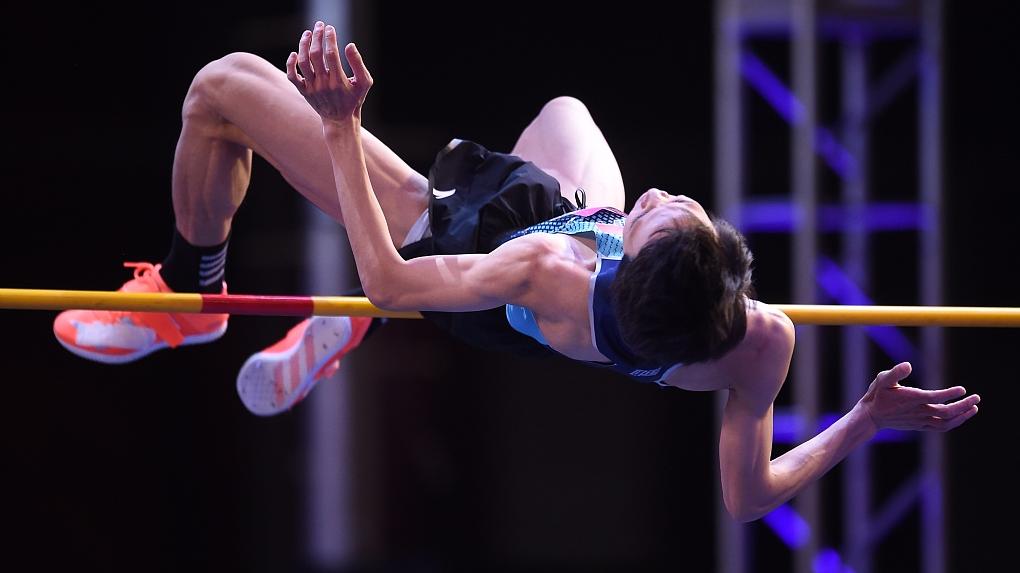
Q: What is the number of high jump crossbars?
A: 1